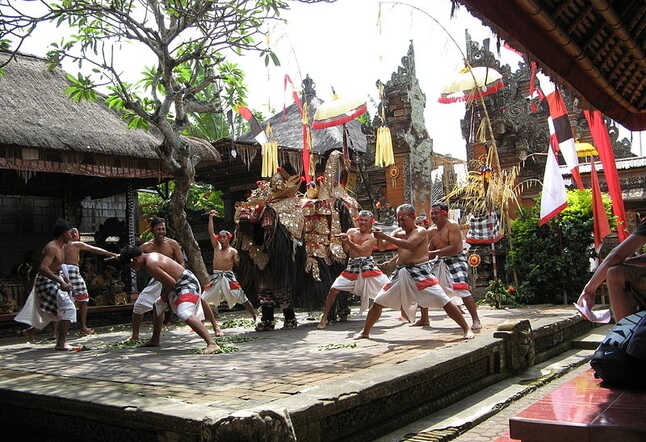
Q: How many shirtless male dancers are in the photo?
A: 9